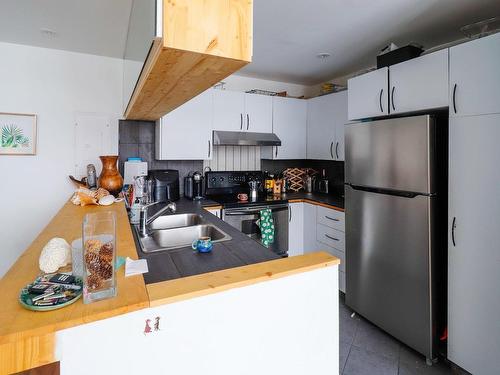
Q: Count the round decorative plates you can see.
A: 1